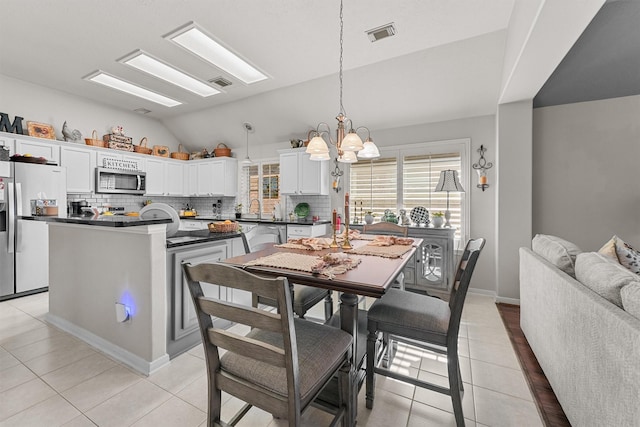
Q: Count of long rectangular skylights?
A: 3